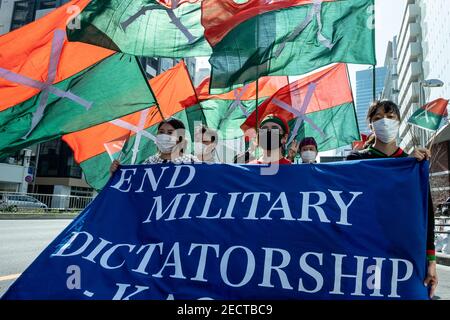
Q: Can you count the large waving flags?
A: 6